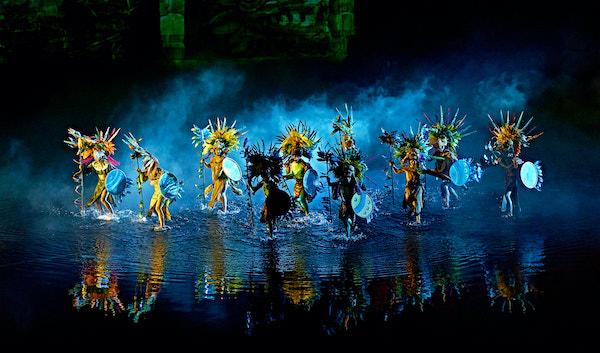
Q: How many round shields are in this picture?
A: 8